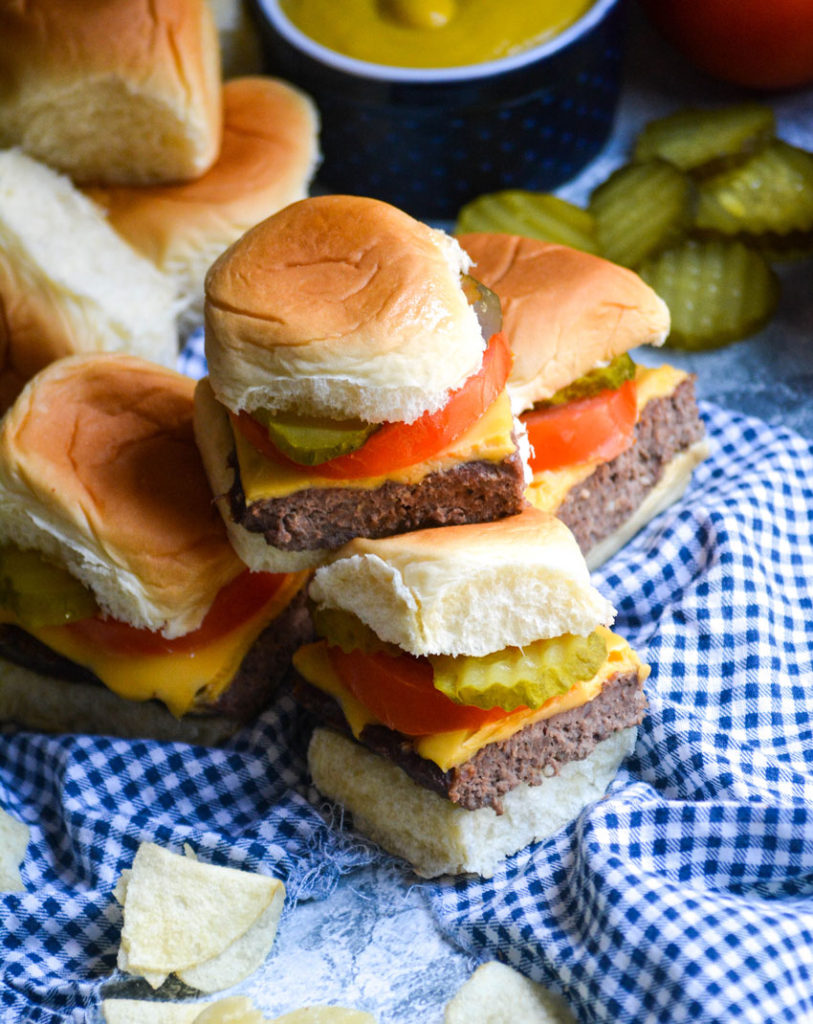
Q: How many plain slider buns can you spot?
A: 3